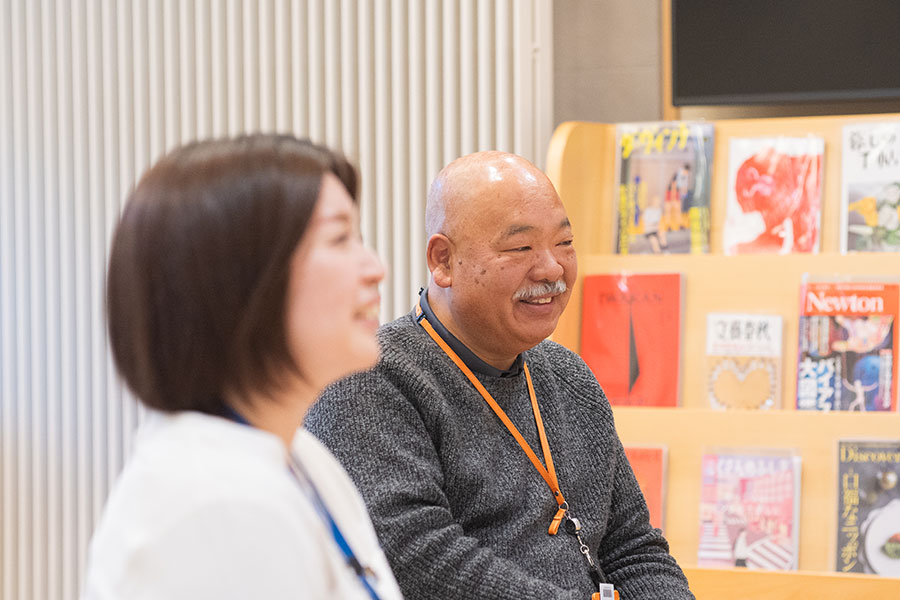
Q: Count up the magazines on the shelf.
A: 9